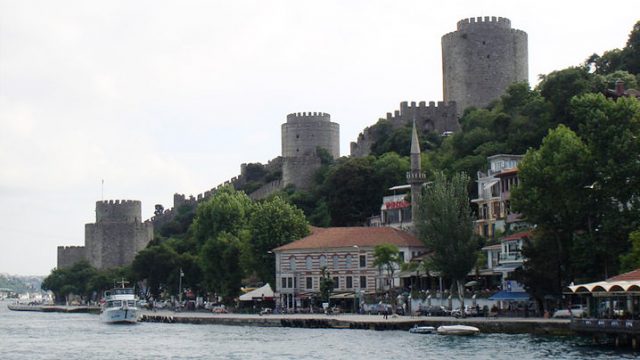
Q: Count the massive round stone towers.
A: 3